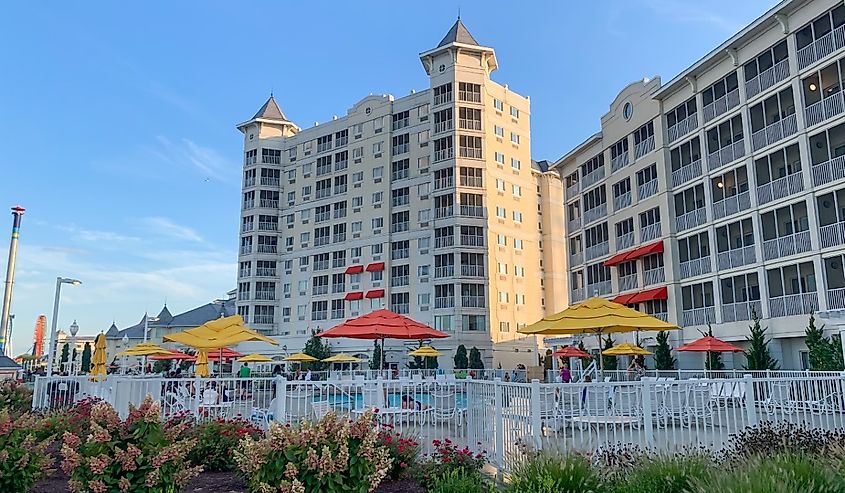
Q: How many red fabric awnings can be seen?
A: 8